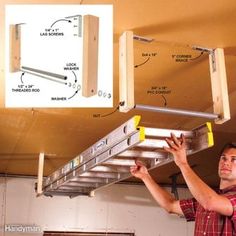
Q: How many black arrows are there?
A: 8